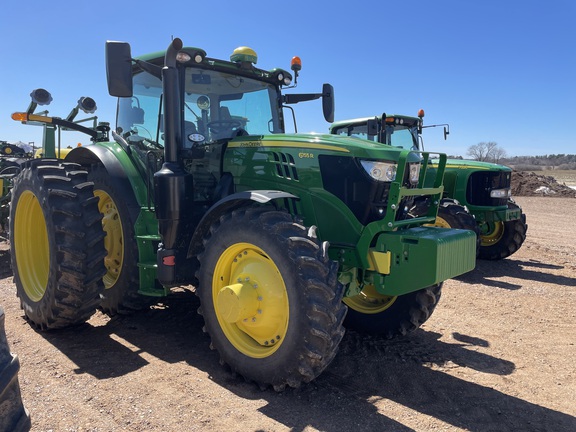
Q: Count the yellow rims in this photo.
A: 6